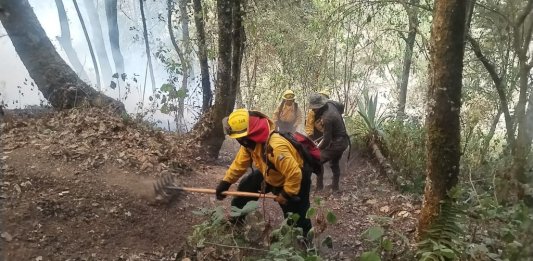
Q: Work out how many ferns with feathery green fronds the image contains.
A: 1